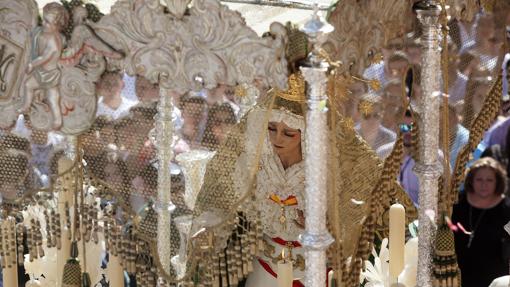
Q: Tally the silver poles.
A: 3